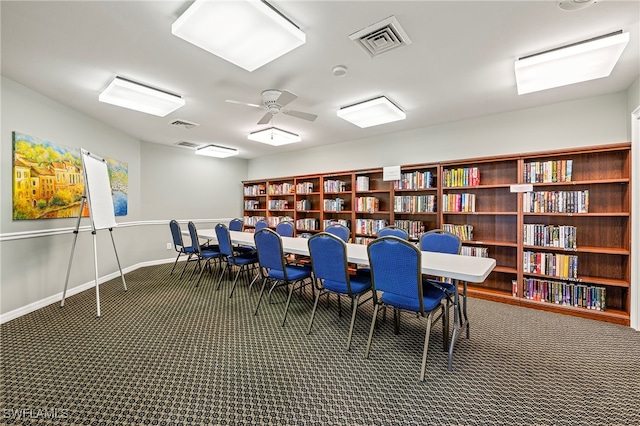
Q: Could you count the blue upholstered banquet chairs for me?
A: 12